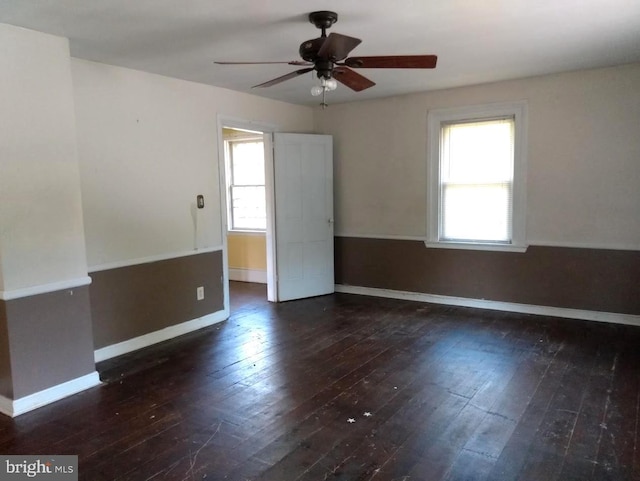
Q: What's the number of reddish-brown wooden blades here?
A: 5